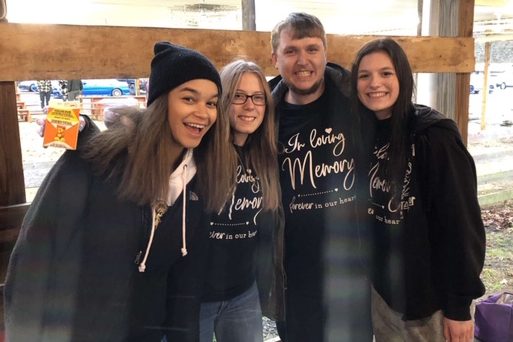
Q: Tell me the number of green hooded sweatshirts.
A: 0